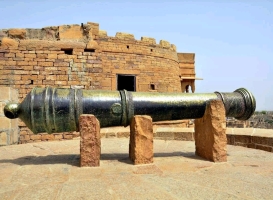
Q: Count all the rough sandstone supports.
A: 3